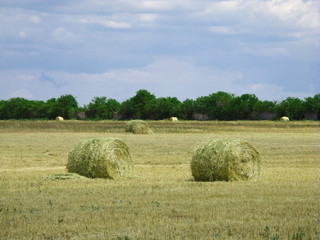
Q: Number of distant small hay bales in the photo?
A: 3